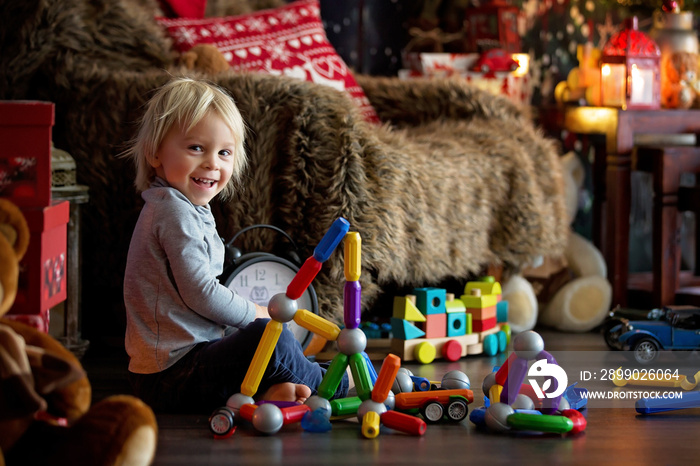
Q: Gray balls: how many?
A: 15